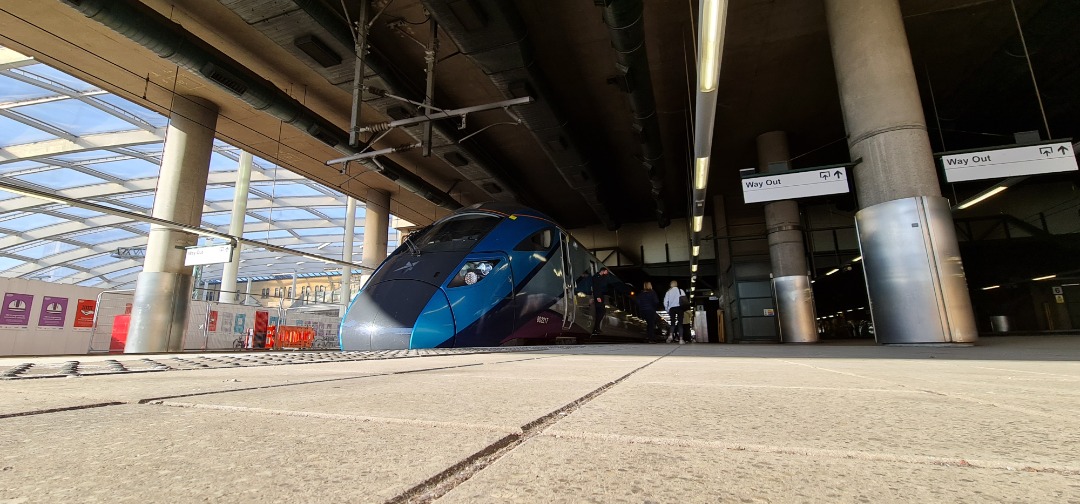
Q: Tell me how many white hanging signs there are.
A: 3